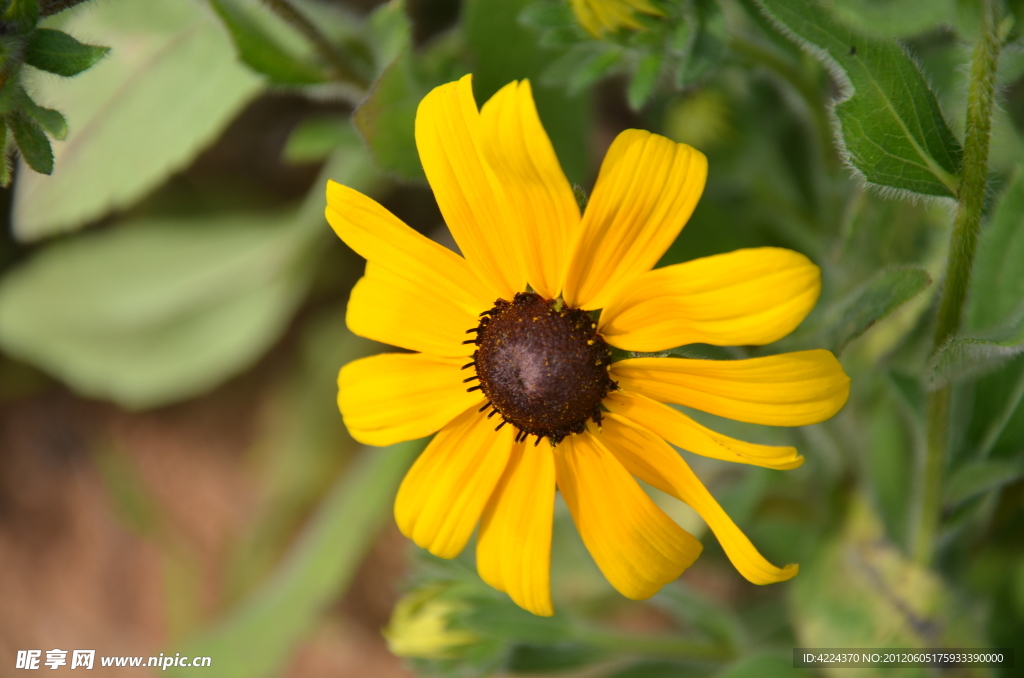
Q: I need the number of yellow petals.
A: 13